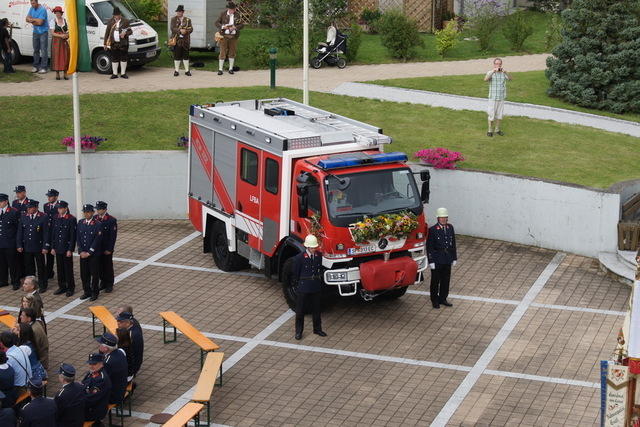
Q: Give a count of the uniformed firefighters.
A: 15